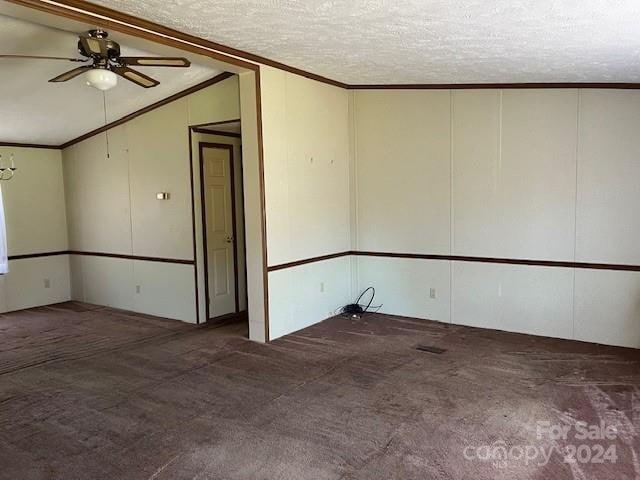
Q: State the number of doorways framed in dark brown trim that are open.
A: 1